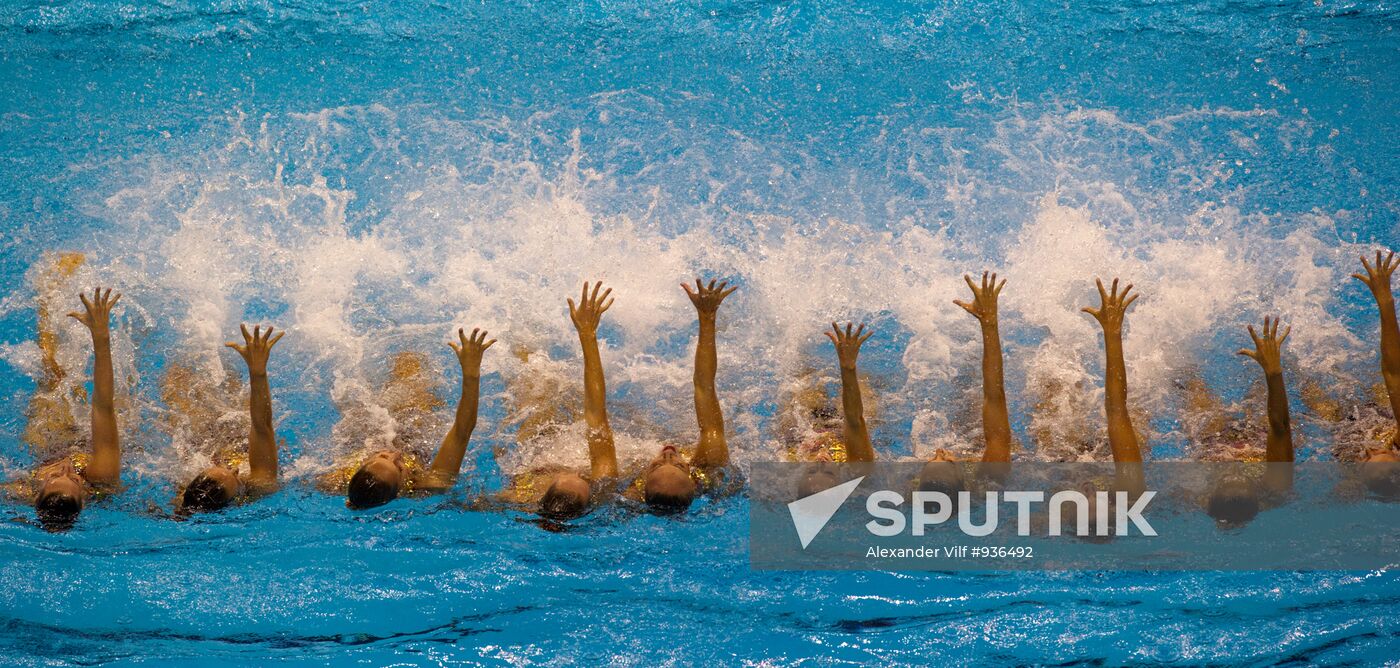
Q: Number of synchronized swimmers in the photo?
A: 10